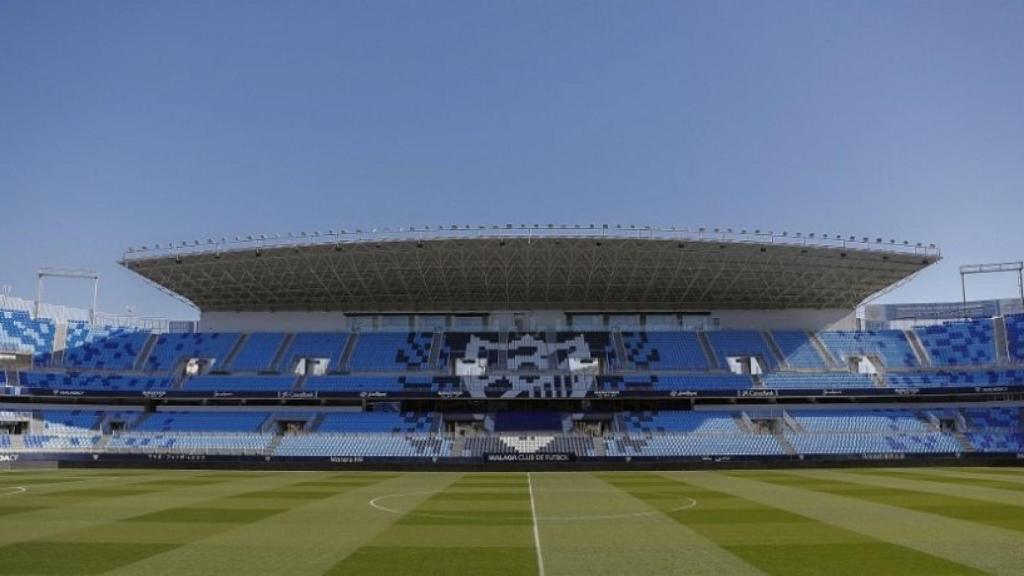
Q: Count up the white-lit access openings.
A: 6